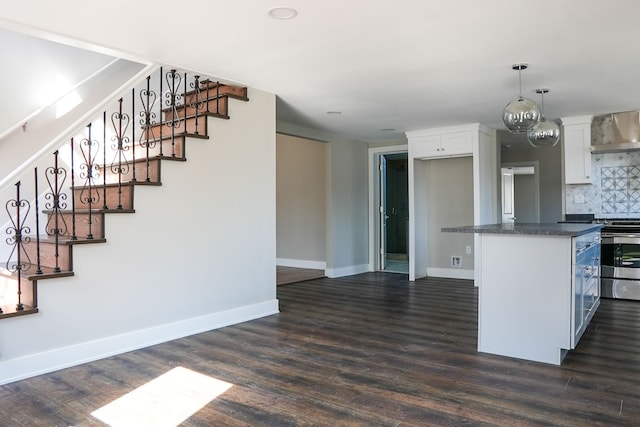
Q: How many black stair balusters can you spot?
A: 15